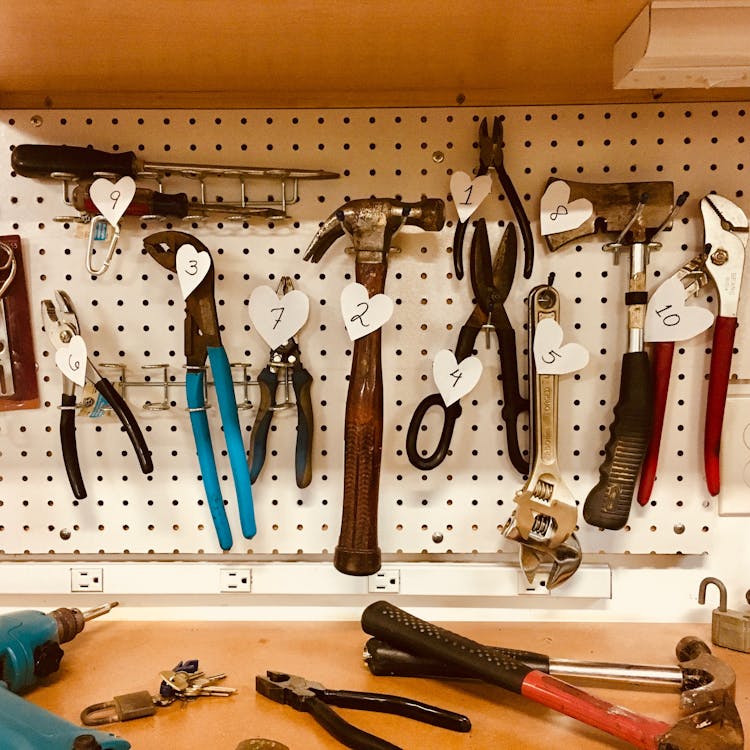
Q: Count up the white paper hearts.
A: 10